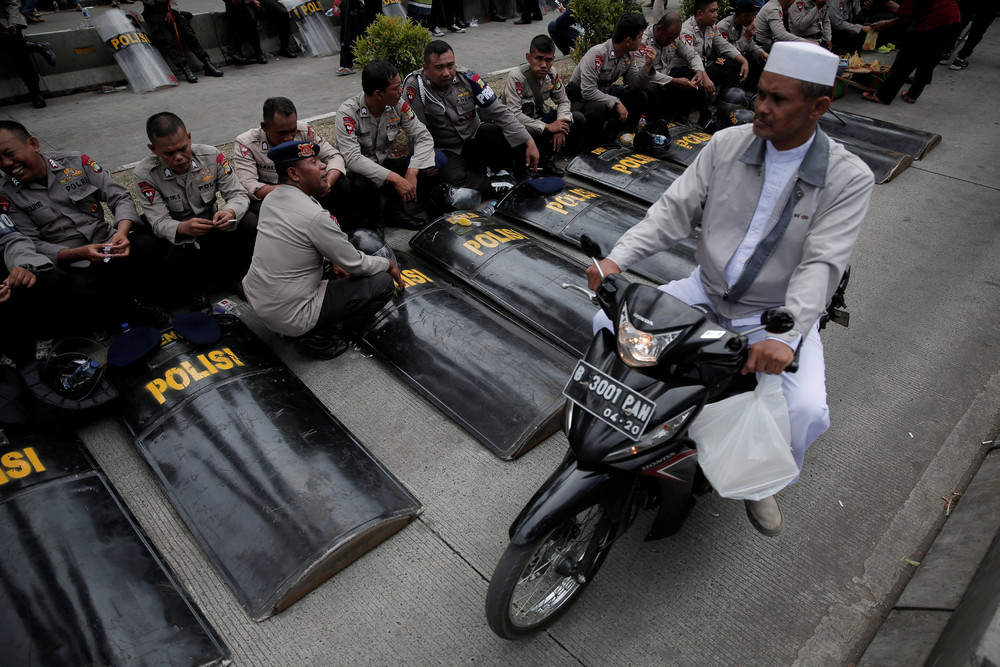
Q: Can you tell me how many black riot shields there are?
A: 9